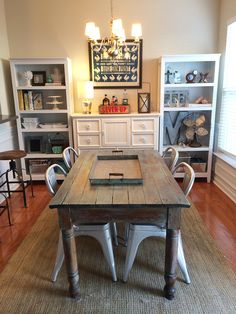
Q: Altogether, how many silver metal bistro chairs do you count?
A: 4